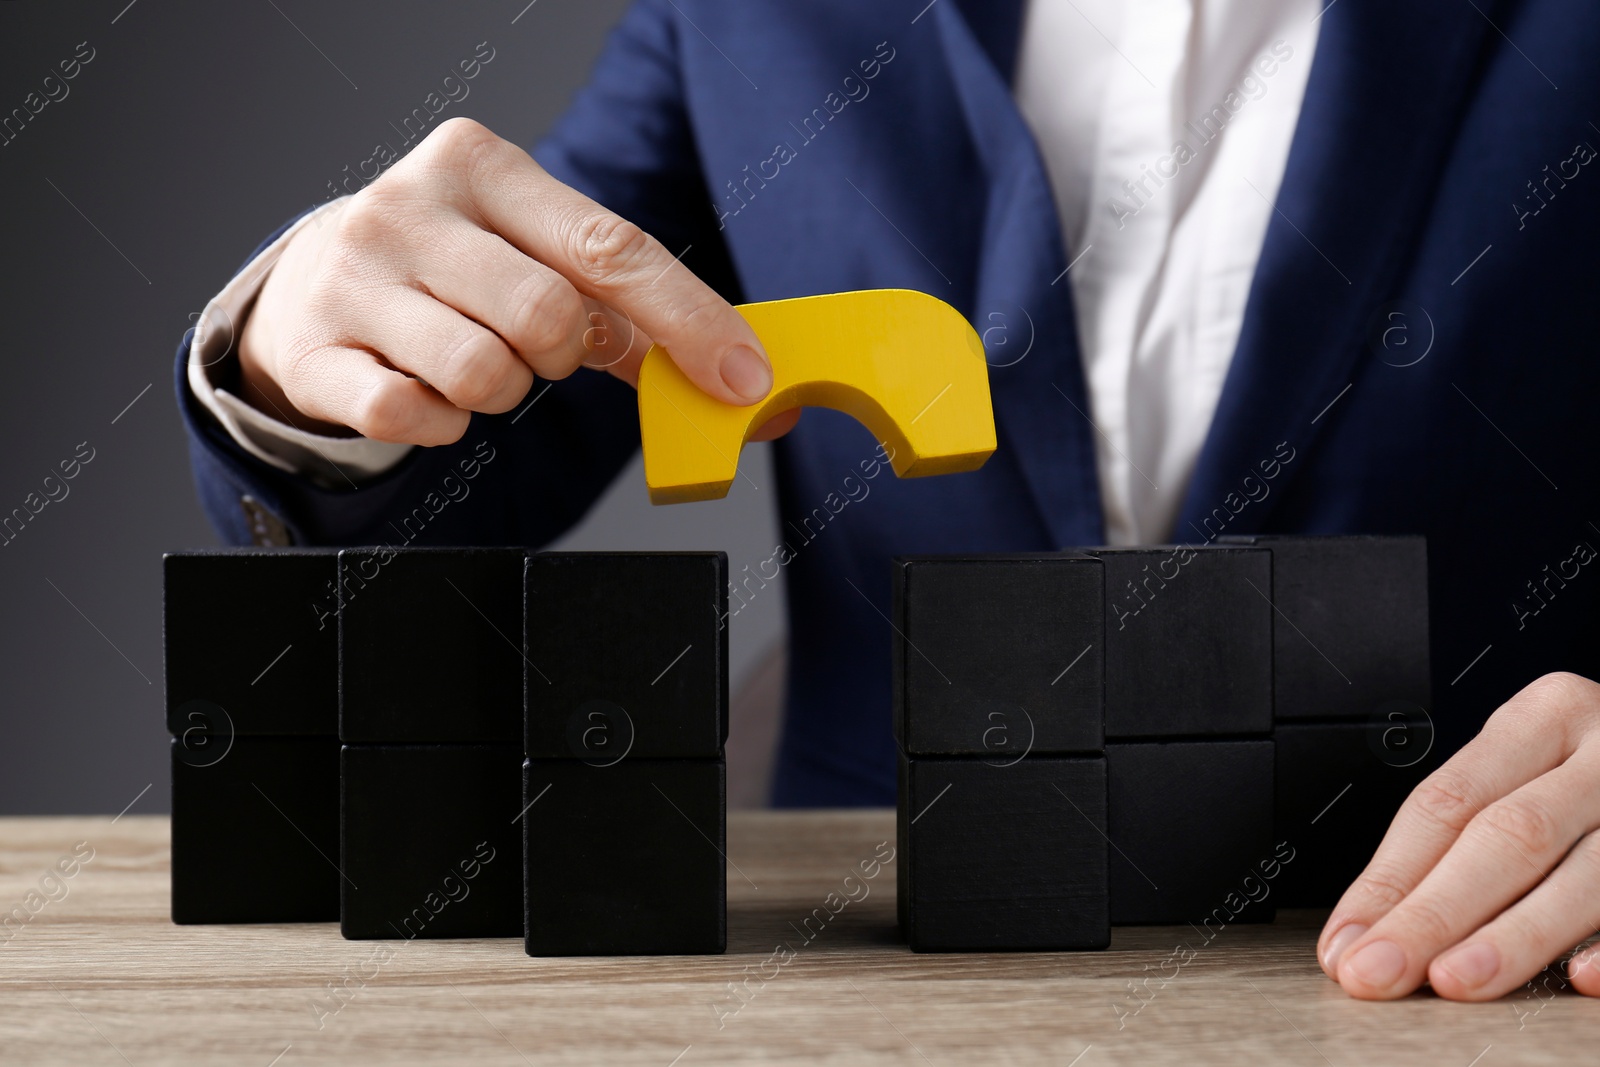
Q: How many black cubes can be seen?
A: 12